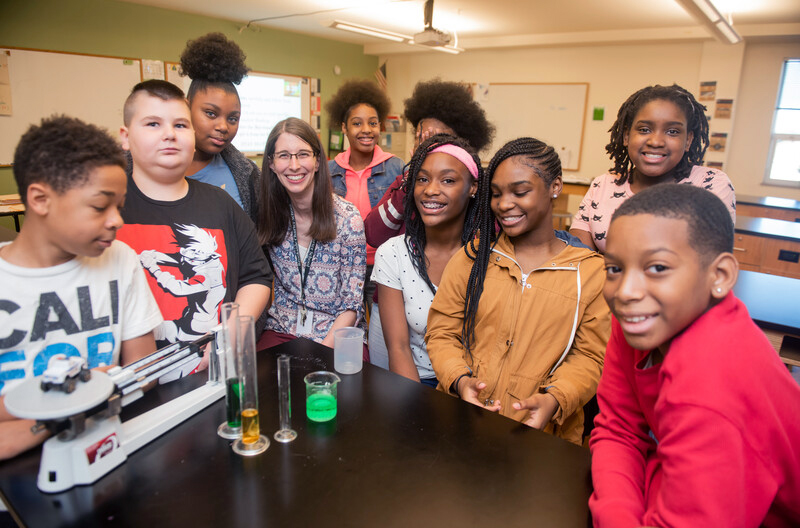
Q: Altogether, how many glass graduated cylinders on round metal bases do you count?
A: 3